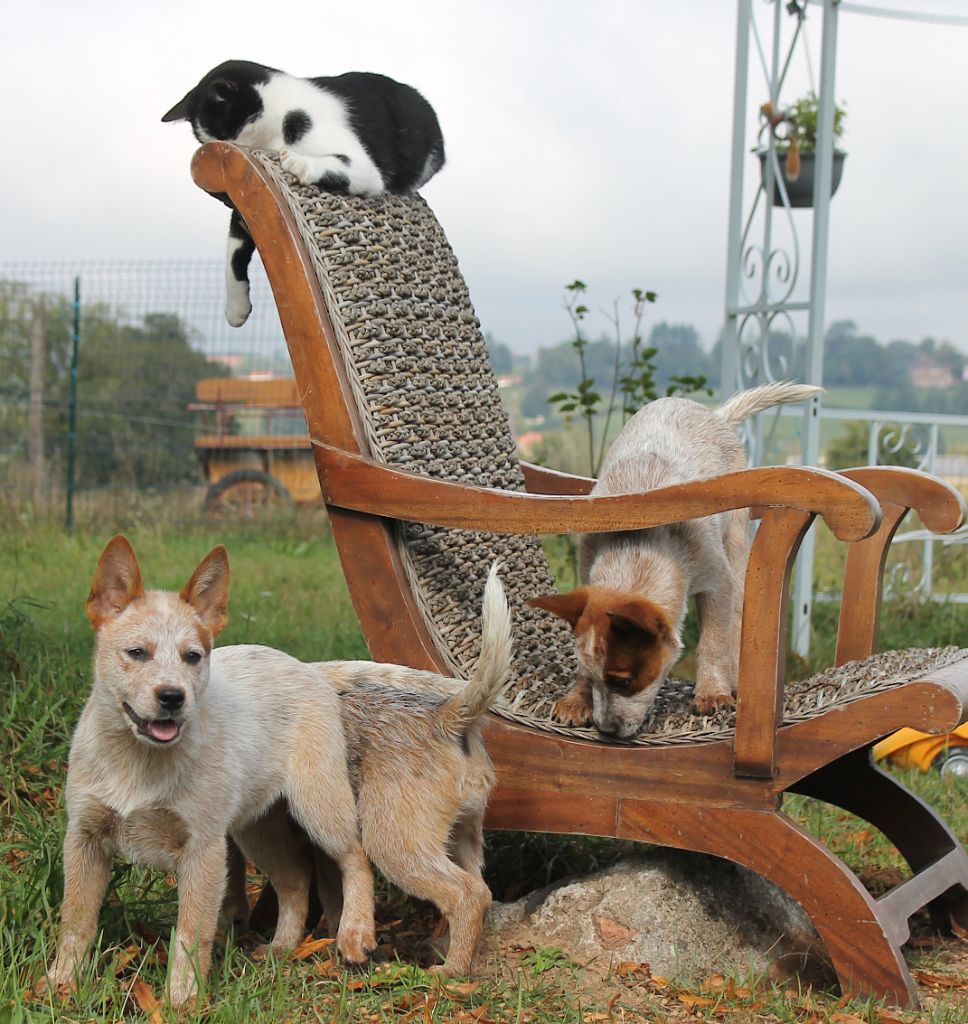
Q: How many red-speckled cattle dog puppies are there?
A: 3